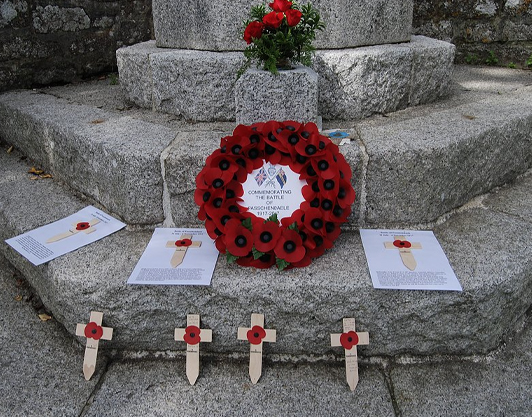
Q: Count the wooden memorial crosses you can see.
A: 7